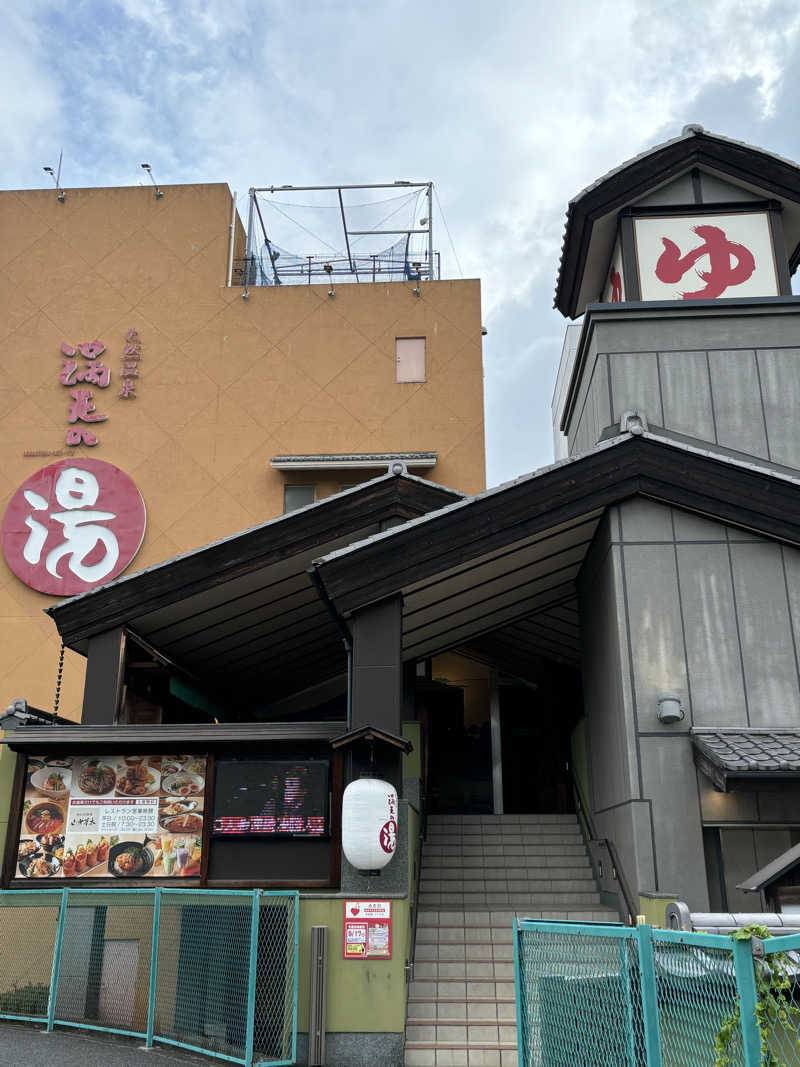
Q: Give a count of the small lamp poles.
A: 5